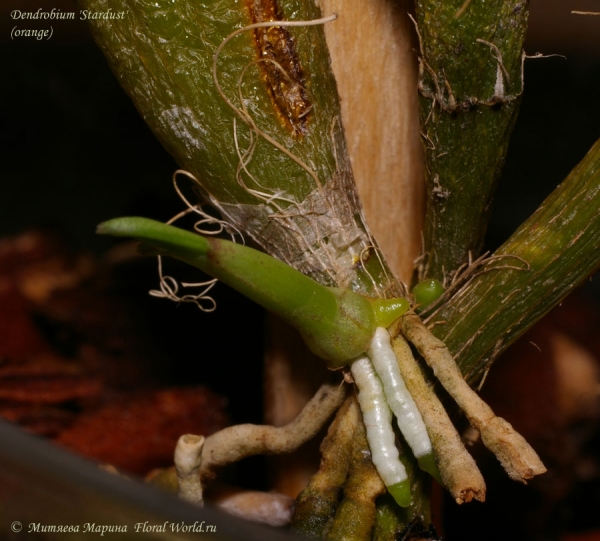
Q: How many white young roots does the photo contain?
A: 2